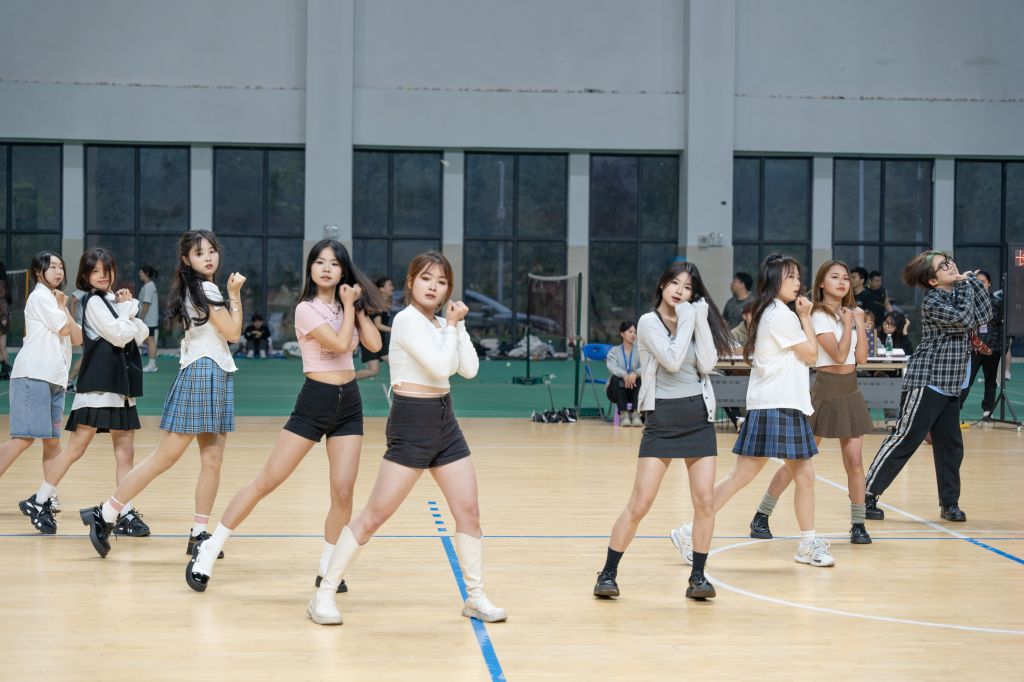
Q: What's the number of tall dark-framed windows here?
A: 9